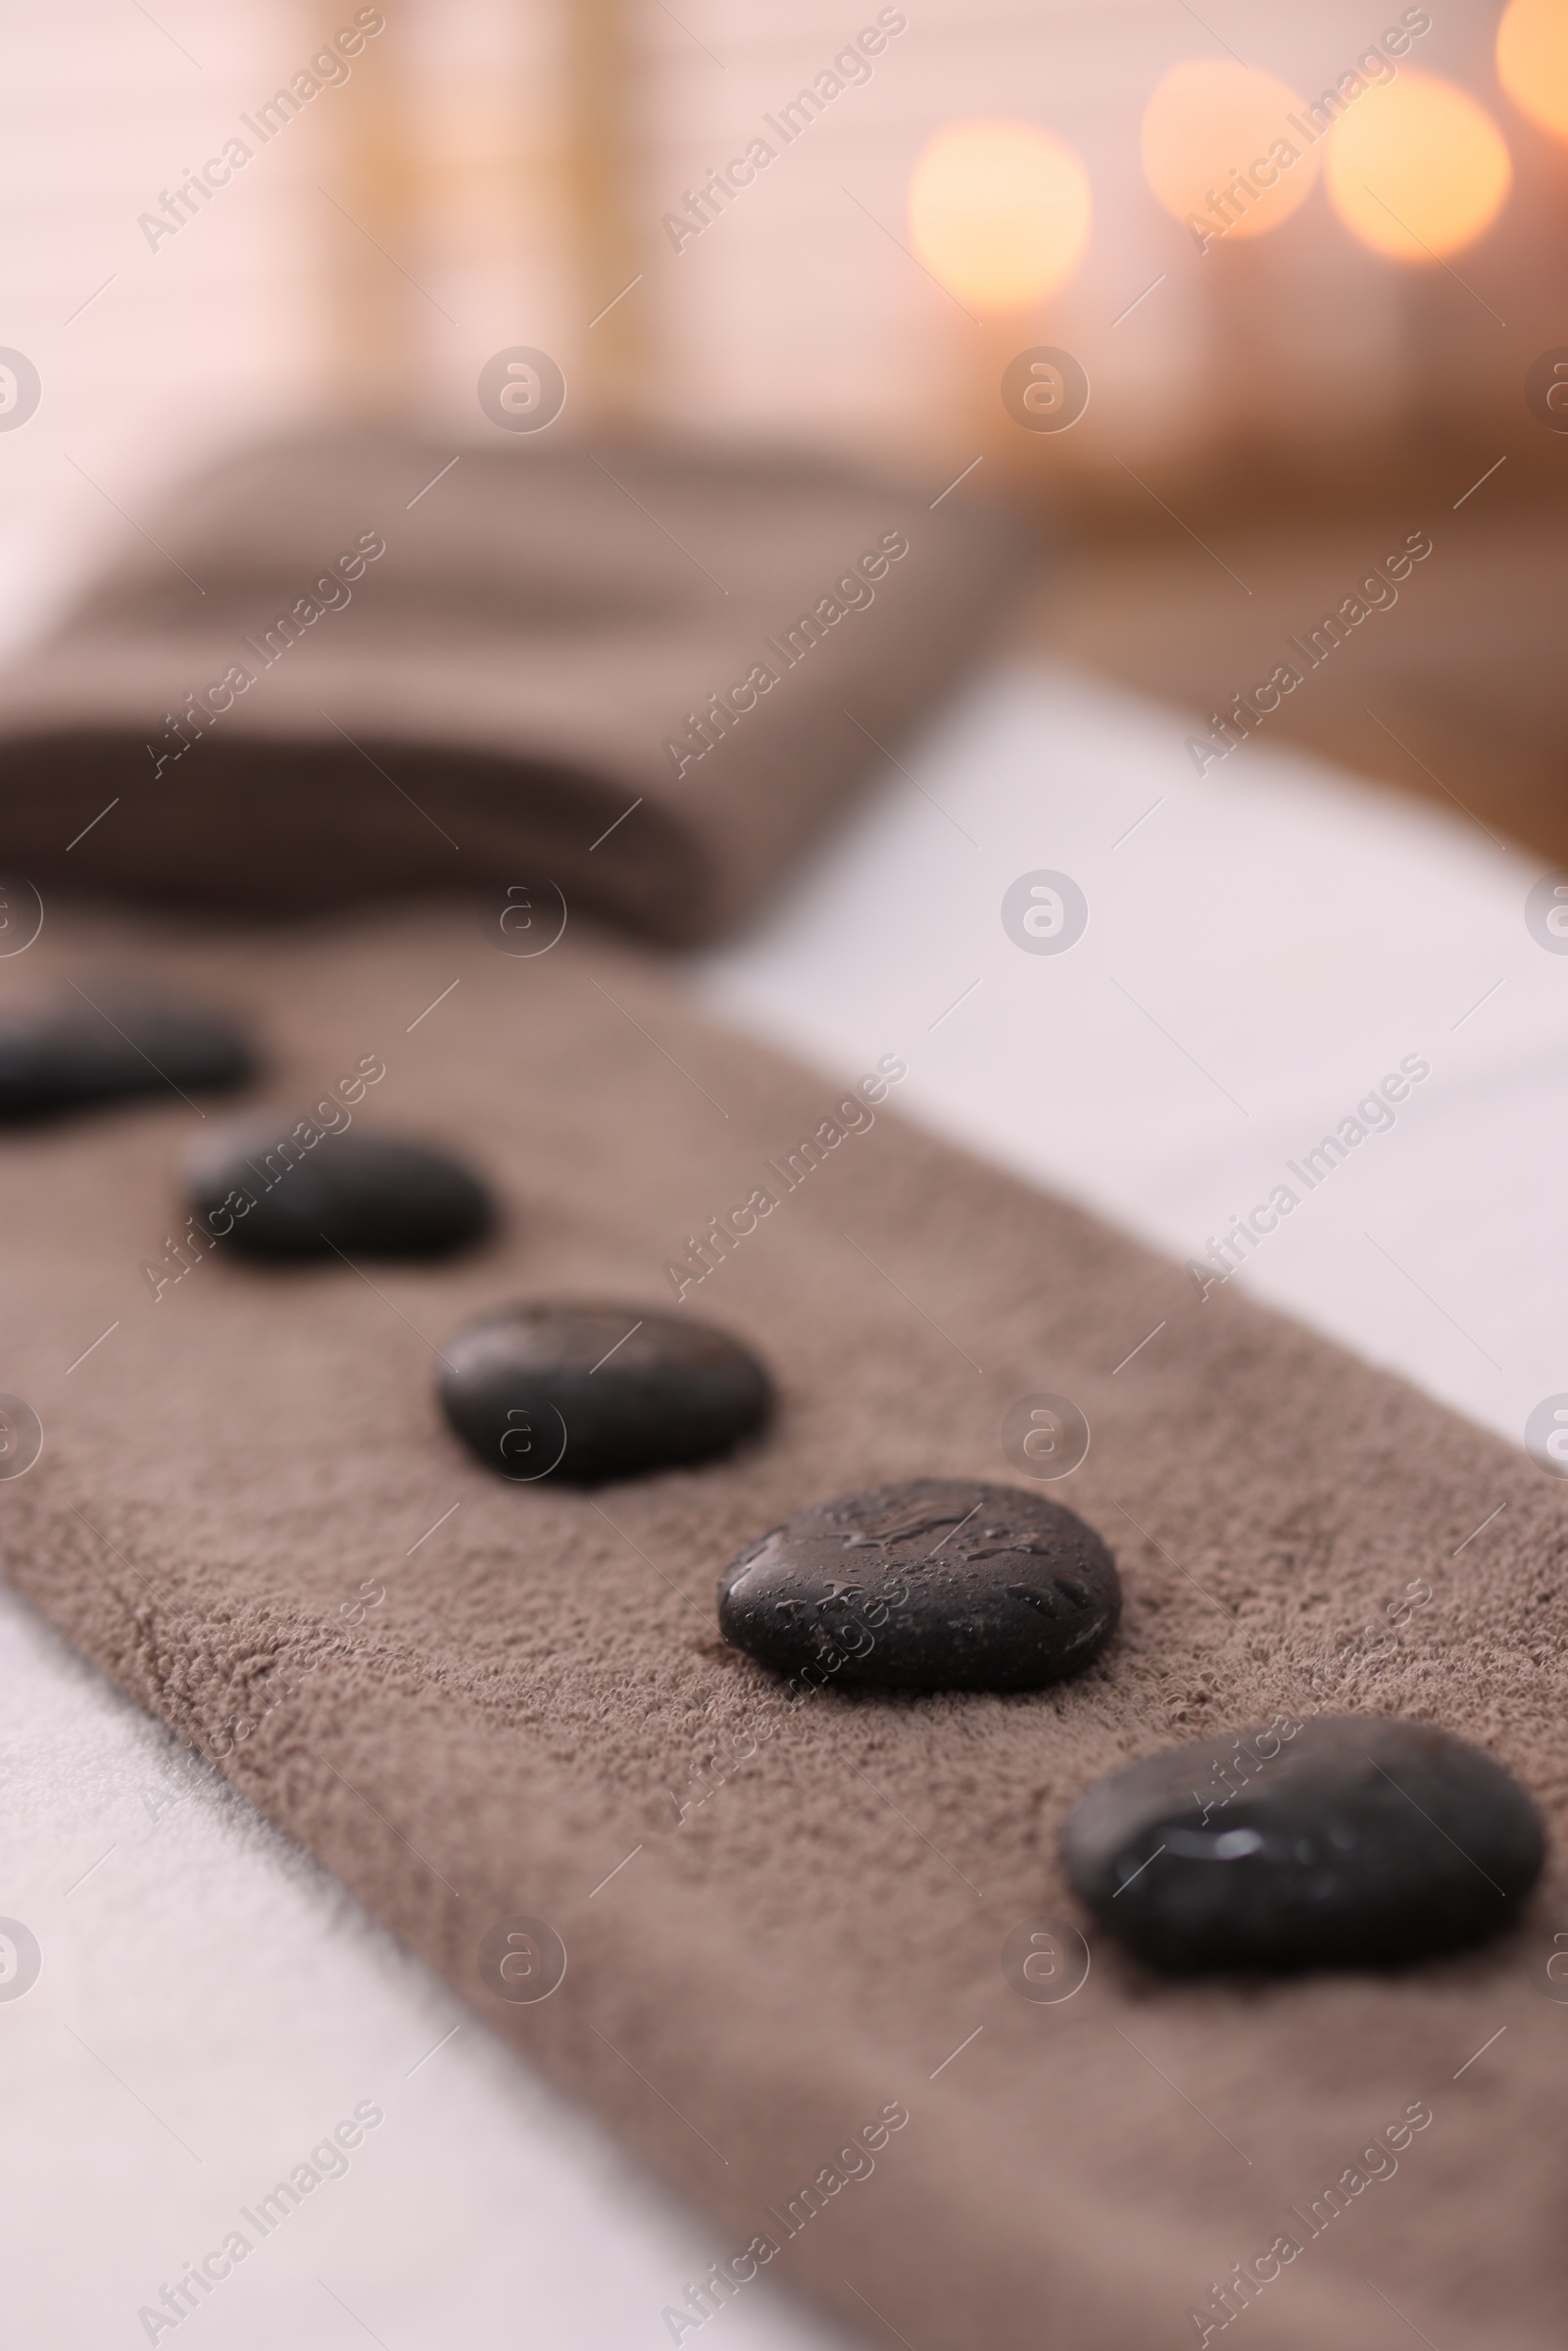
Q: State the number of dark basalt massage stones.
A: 5